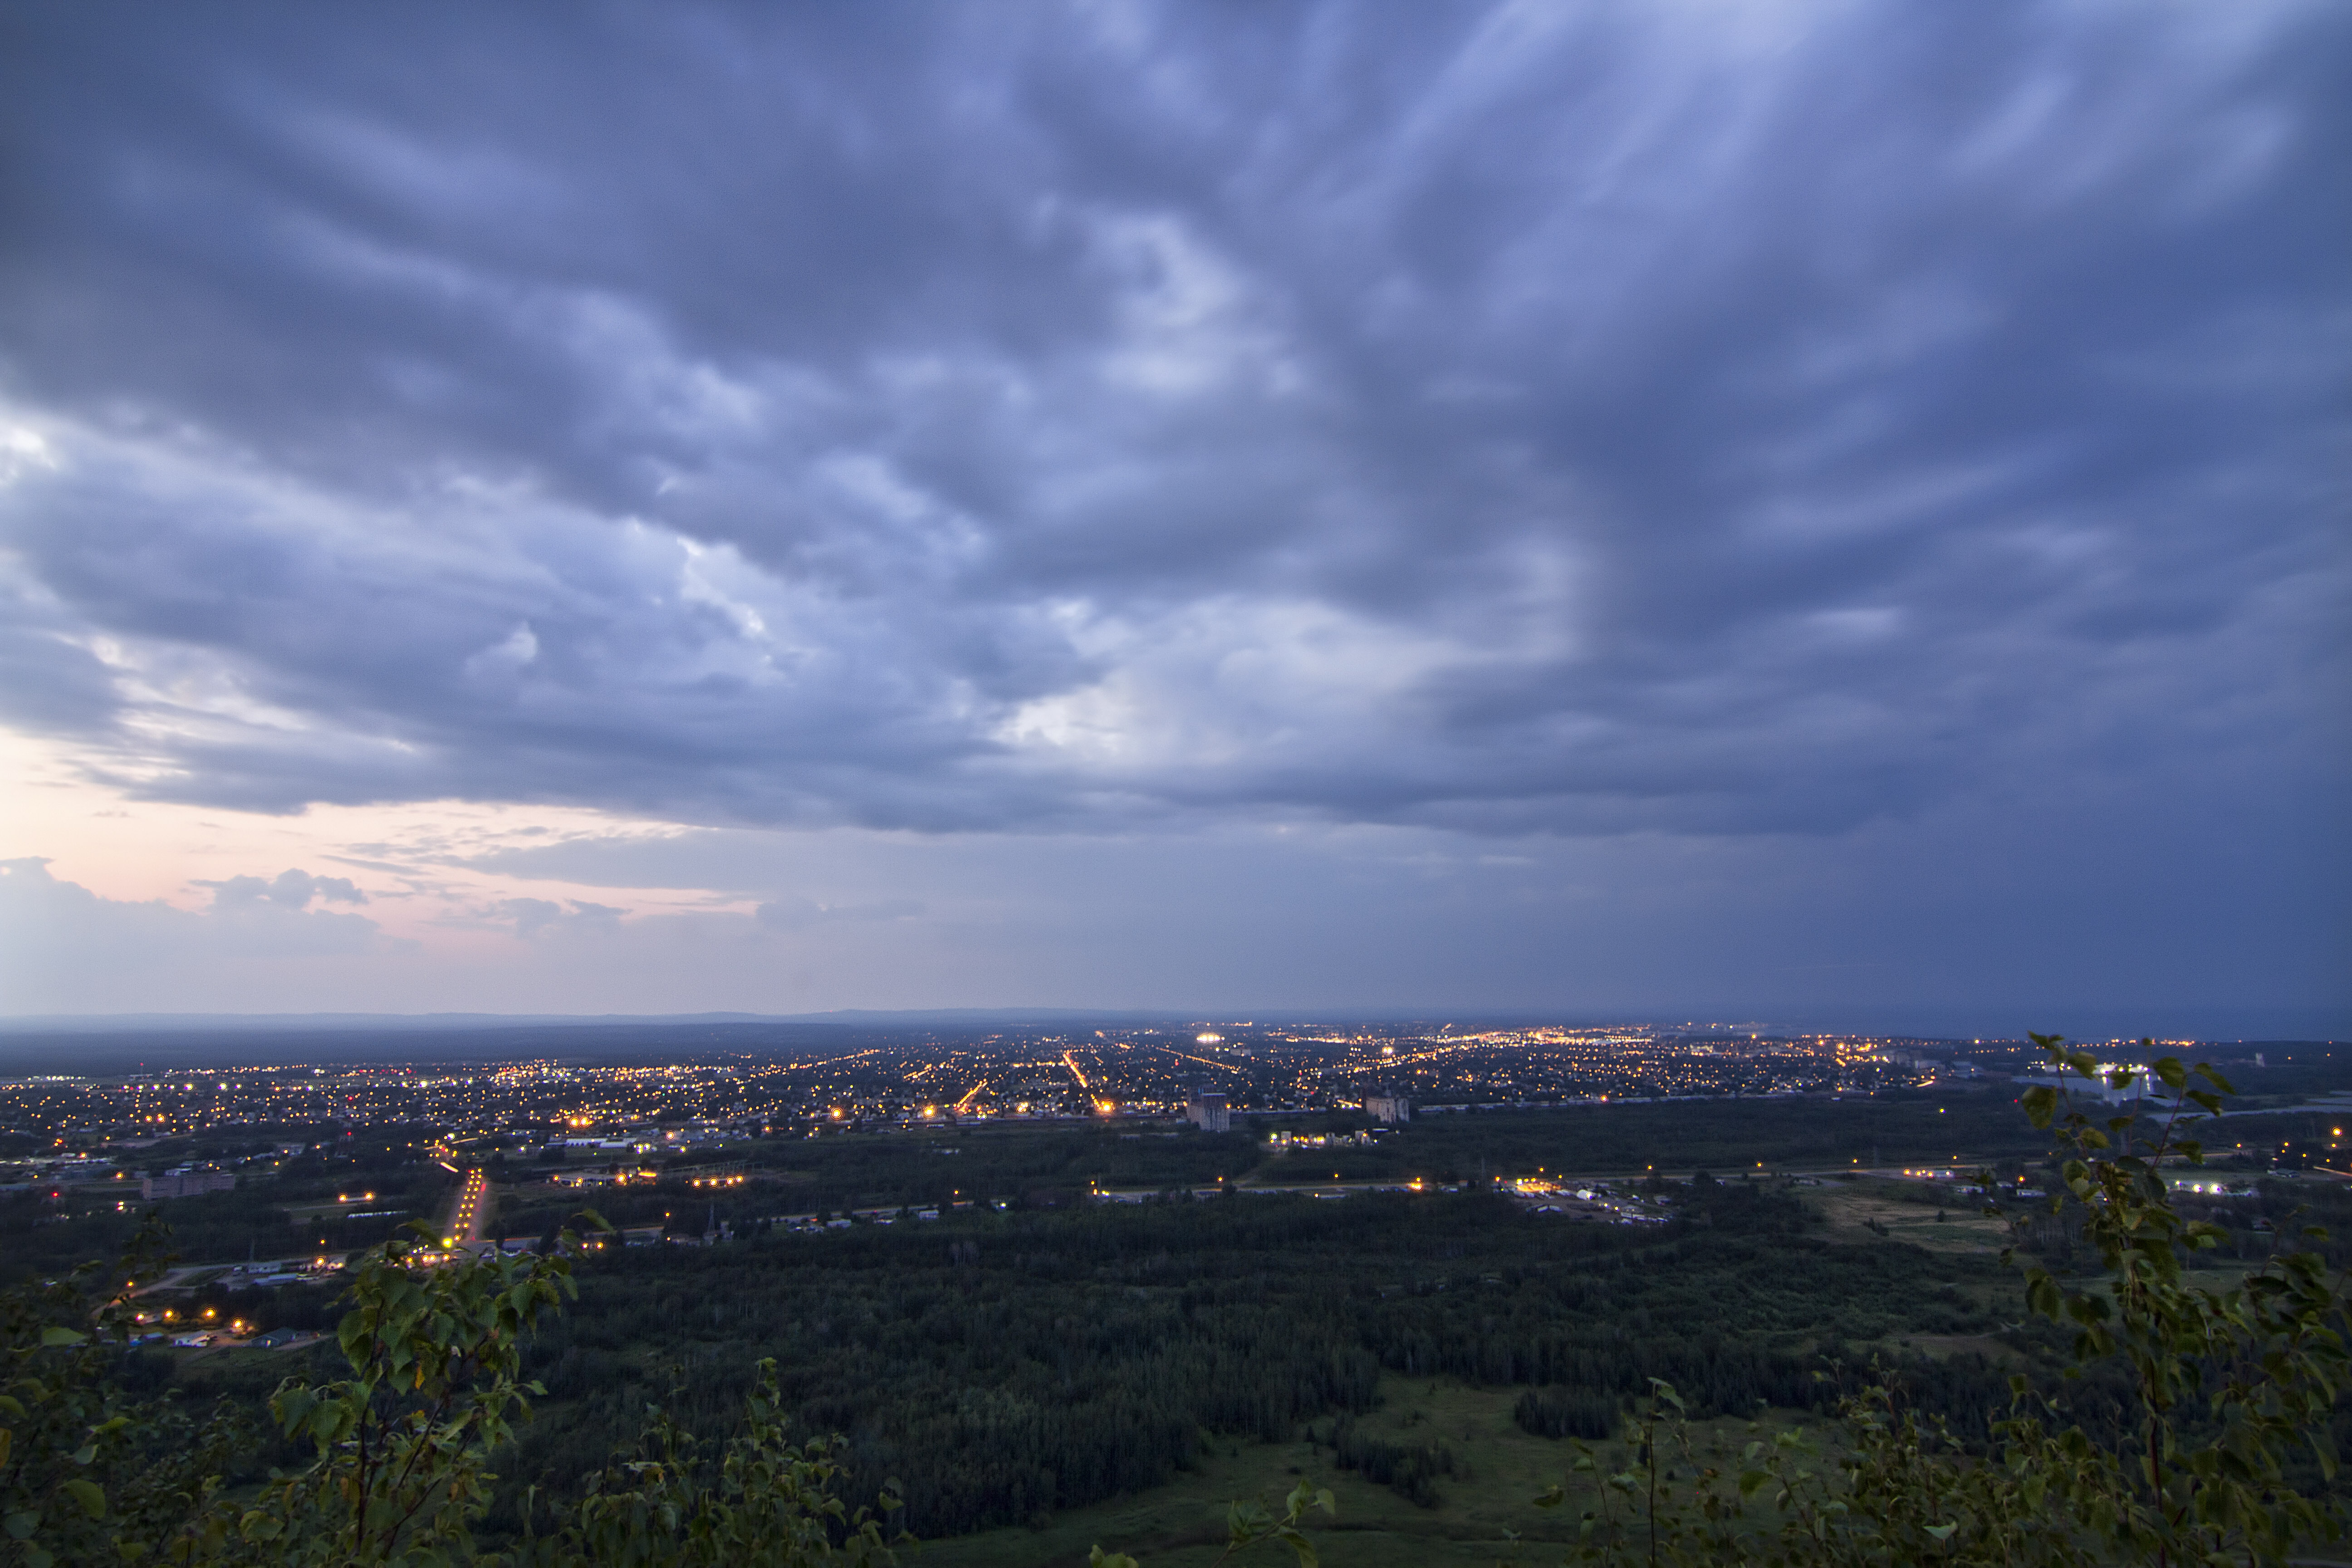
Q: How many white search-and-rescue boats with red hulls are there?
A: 0